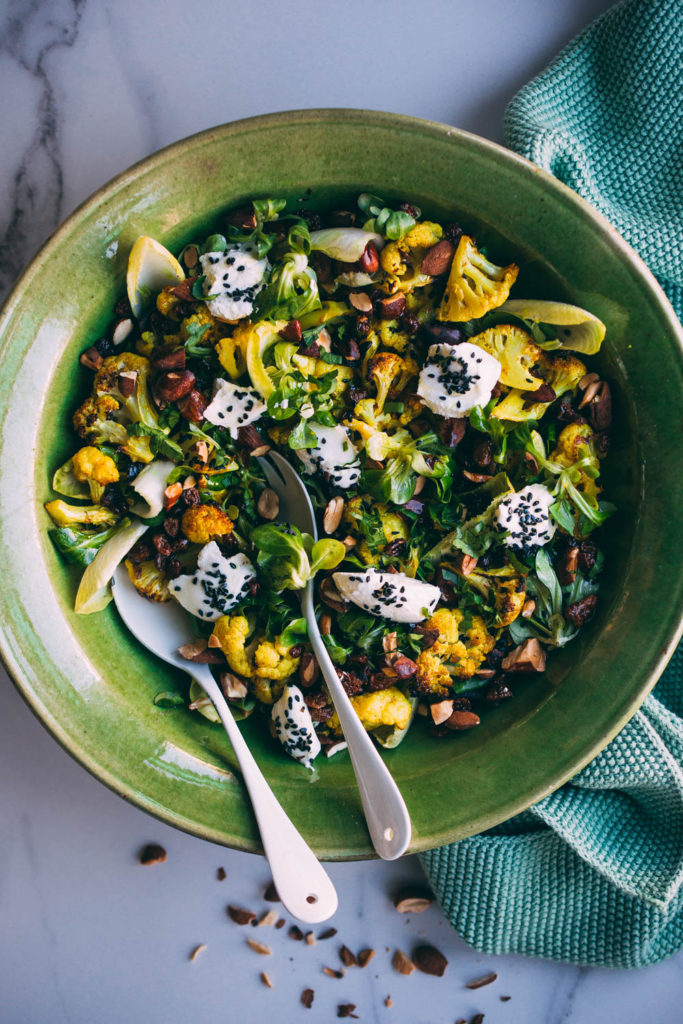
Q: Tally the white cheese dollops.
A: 8